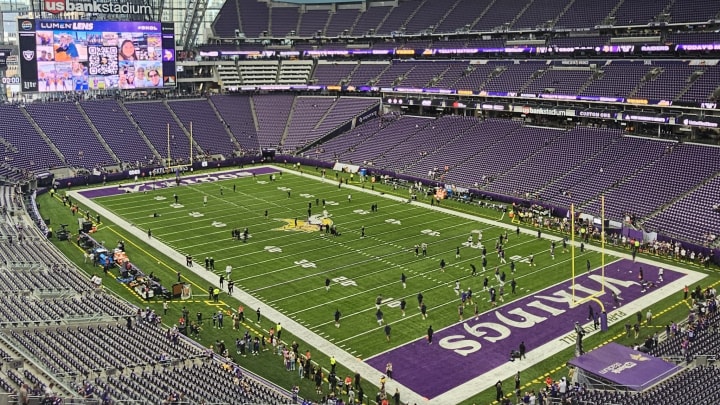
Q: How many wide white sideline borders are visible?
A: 2